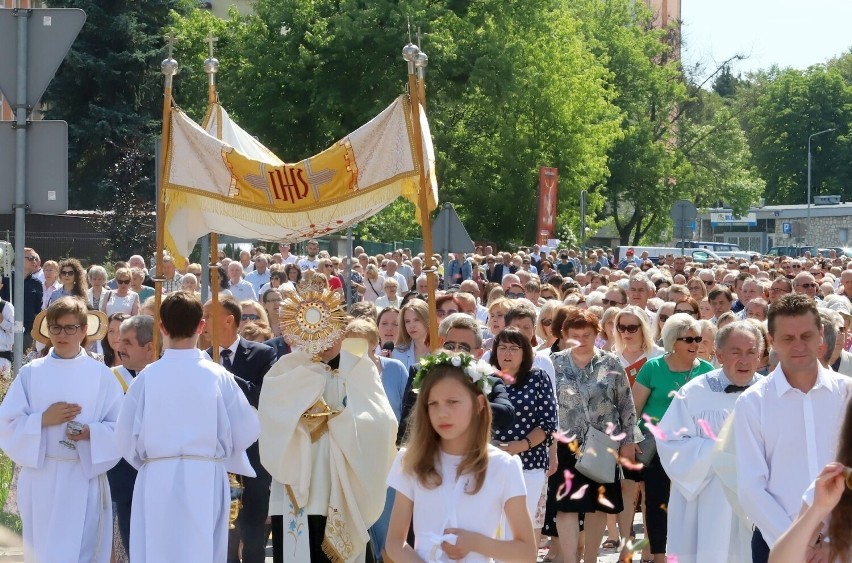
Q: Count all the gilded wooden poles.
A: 4